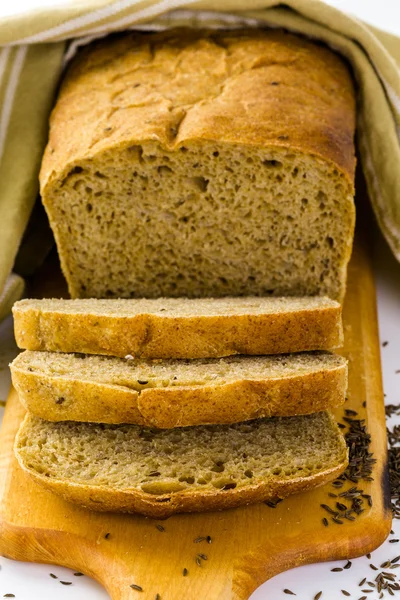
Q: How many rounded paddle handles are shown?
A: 1